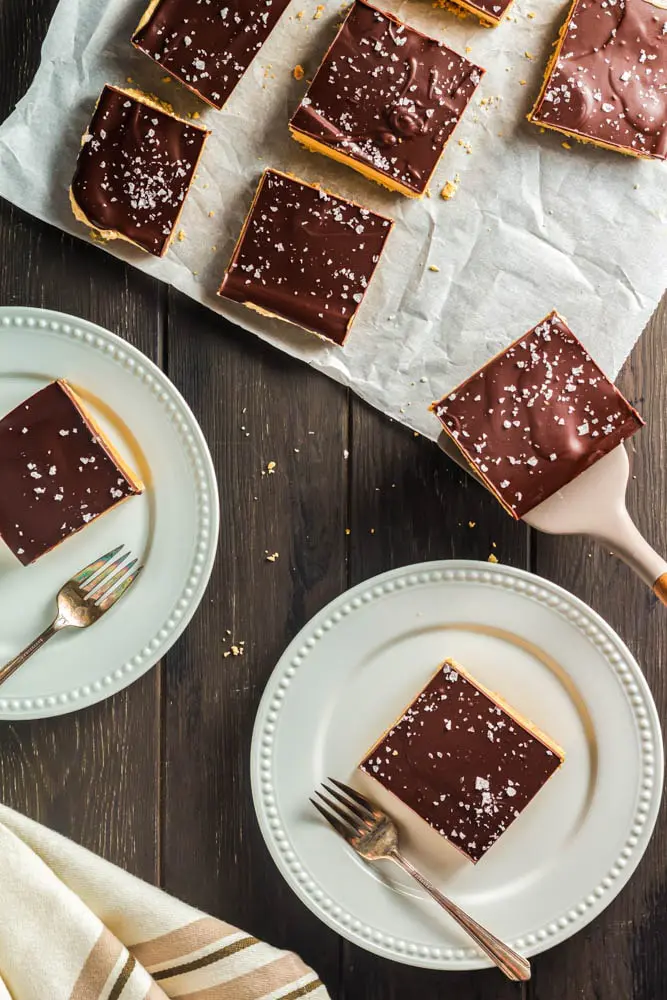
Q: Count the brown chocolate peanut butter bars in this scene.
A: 9